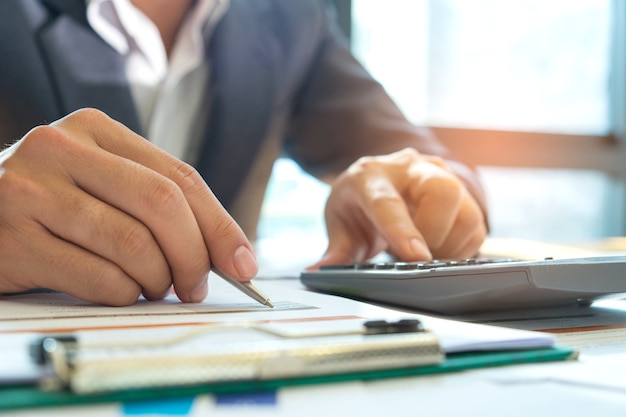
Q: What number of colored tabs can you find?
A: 2